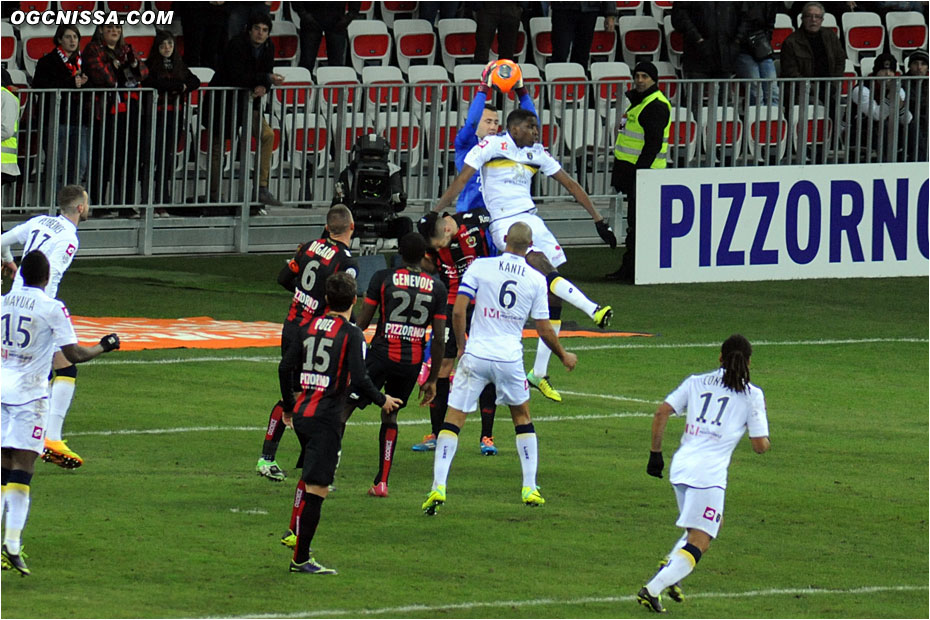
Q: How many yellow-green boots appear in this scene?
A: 4